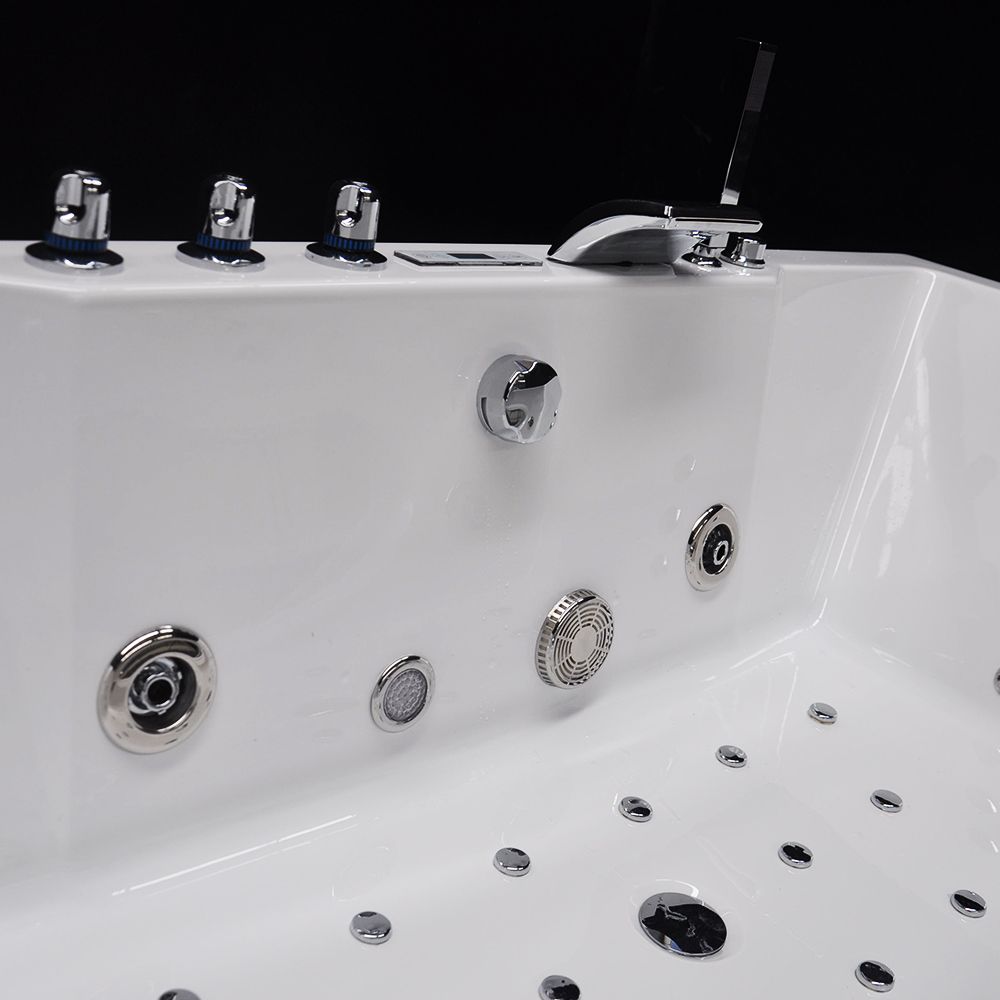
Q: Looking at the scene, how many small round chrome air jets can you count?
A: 11